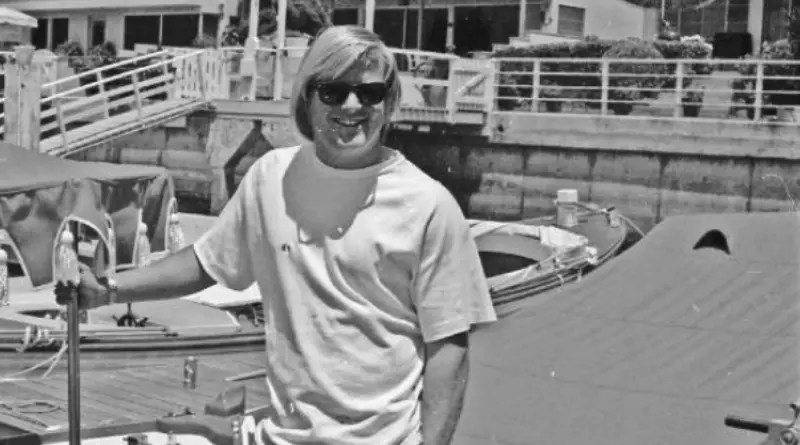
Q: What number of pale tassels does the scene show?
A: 4